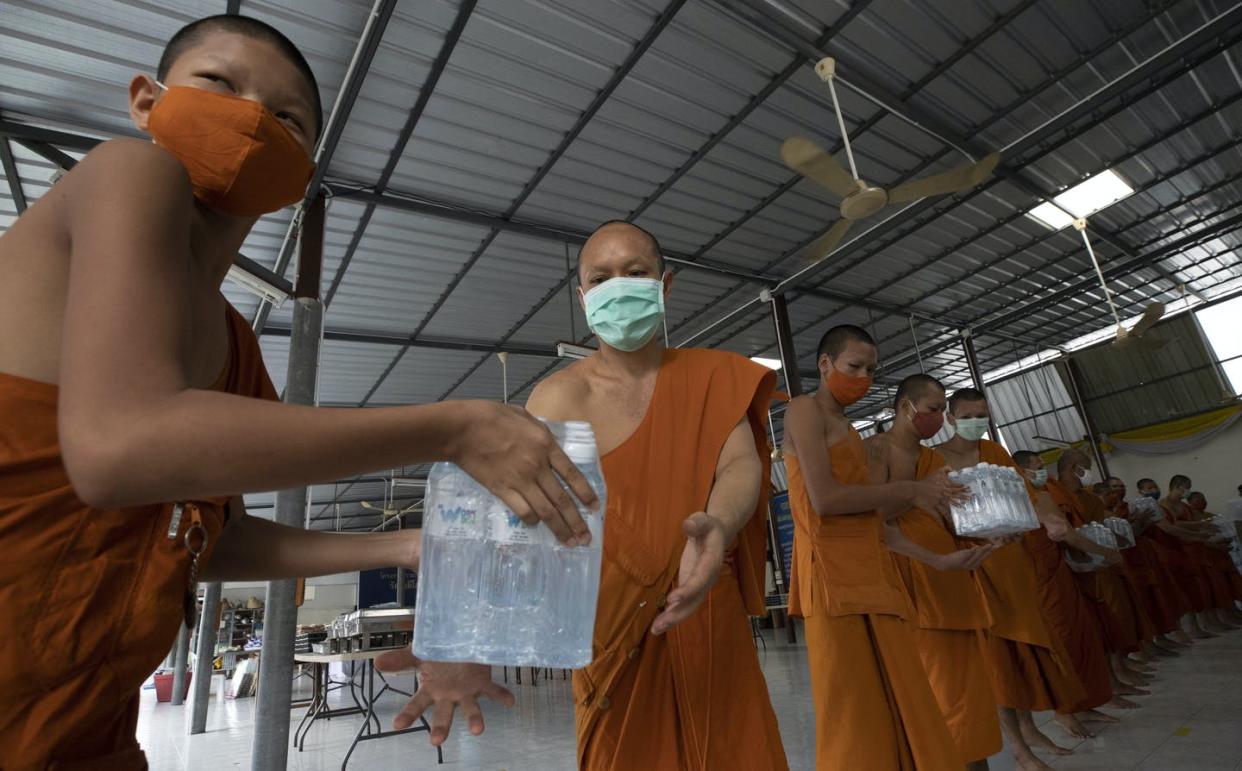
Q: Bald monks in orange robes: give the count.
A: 12